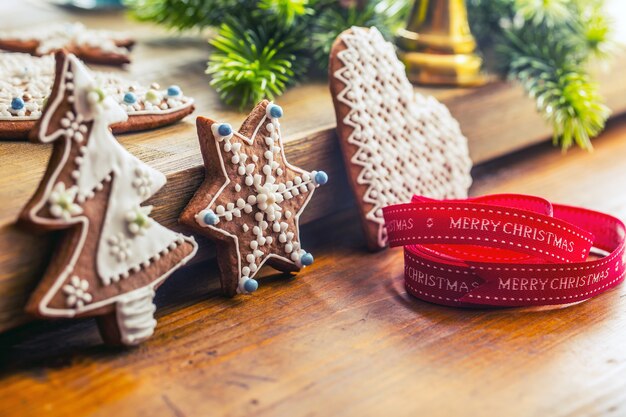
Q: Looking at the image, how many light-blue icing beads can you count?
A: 9